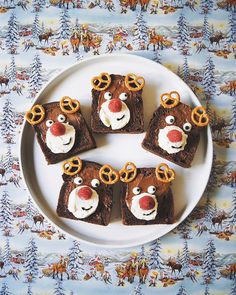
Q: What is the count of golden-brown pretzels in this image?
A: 10